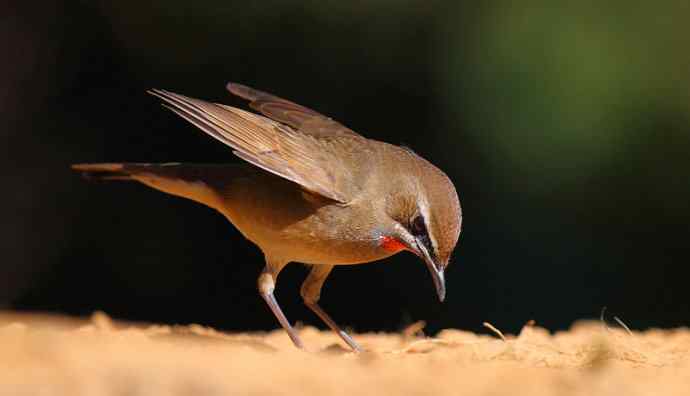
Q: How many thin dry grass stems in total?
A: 3